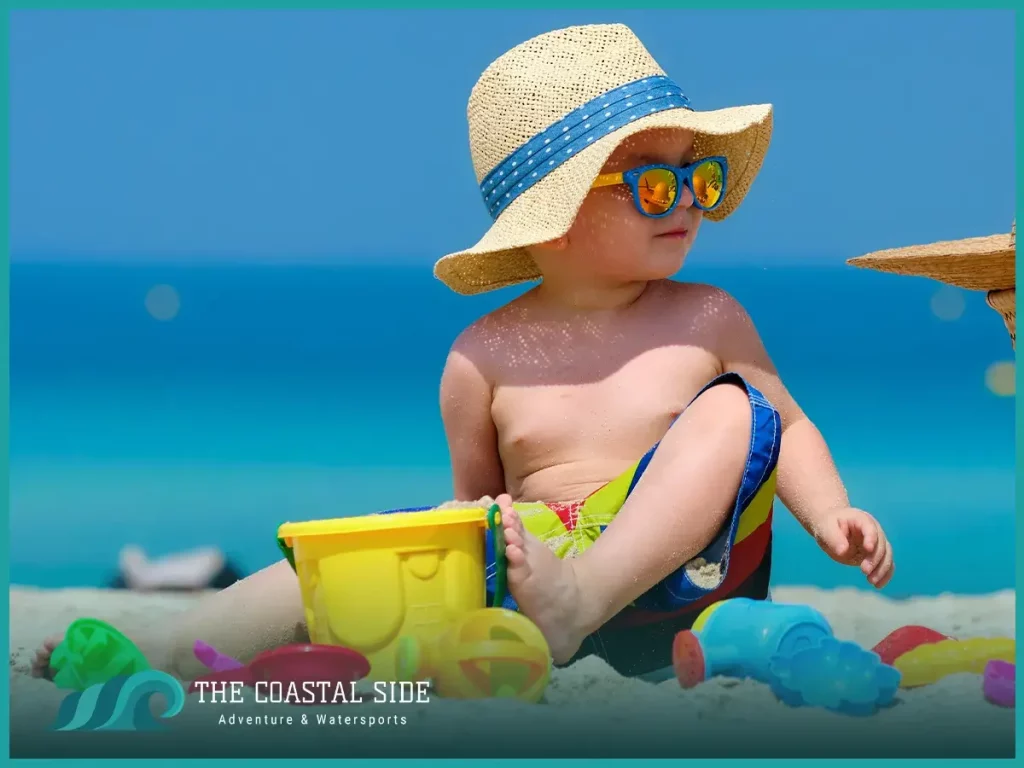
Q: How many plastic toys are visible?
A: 10